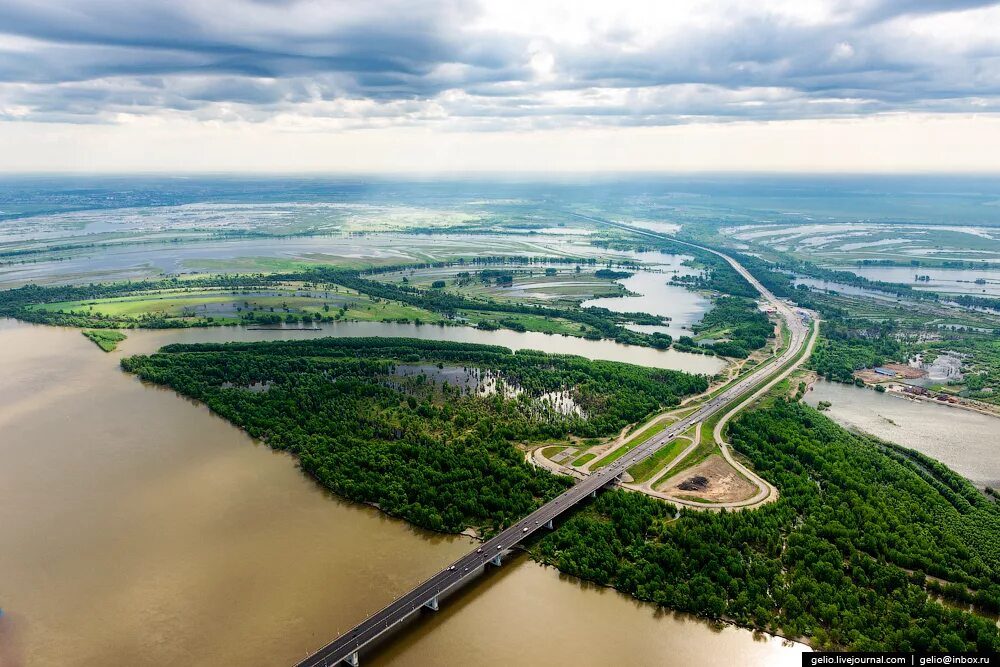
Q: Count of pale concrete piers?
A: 5